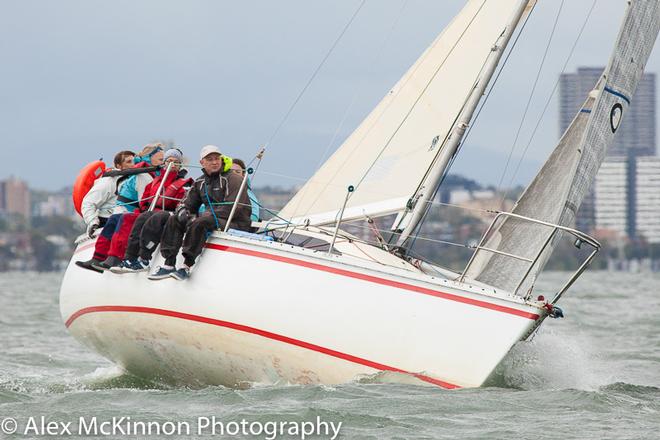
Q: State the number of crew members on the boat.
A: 5